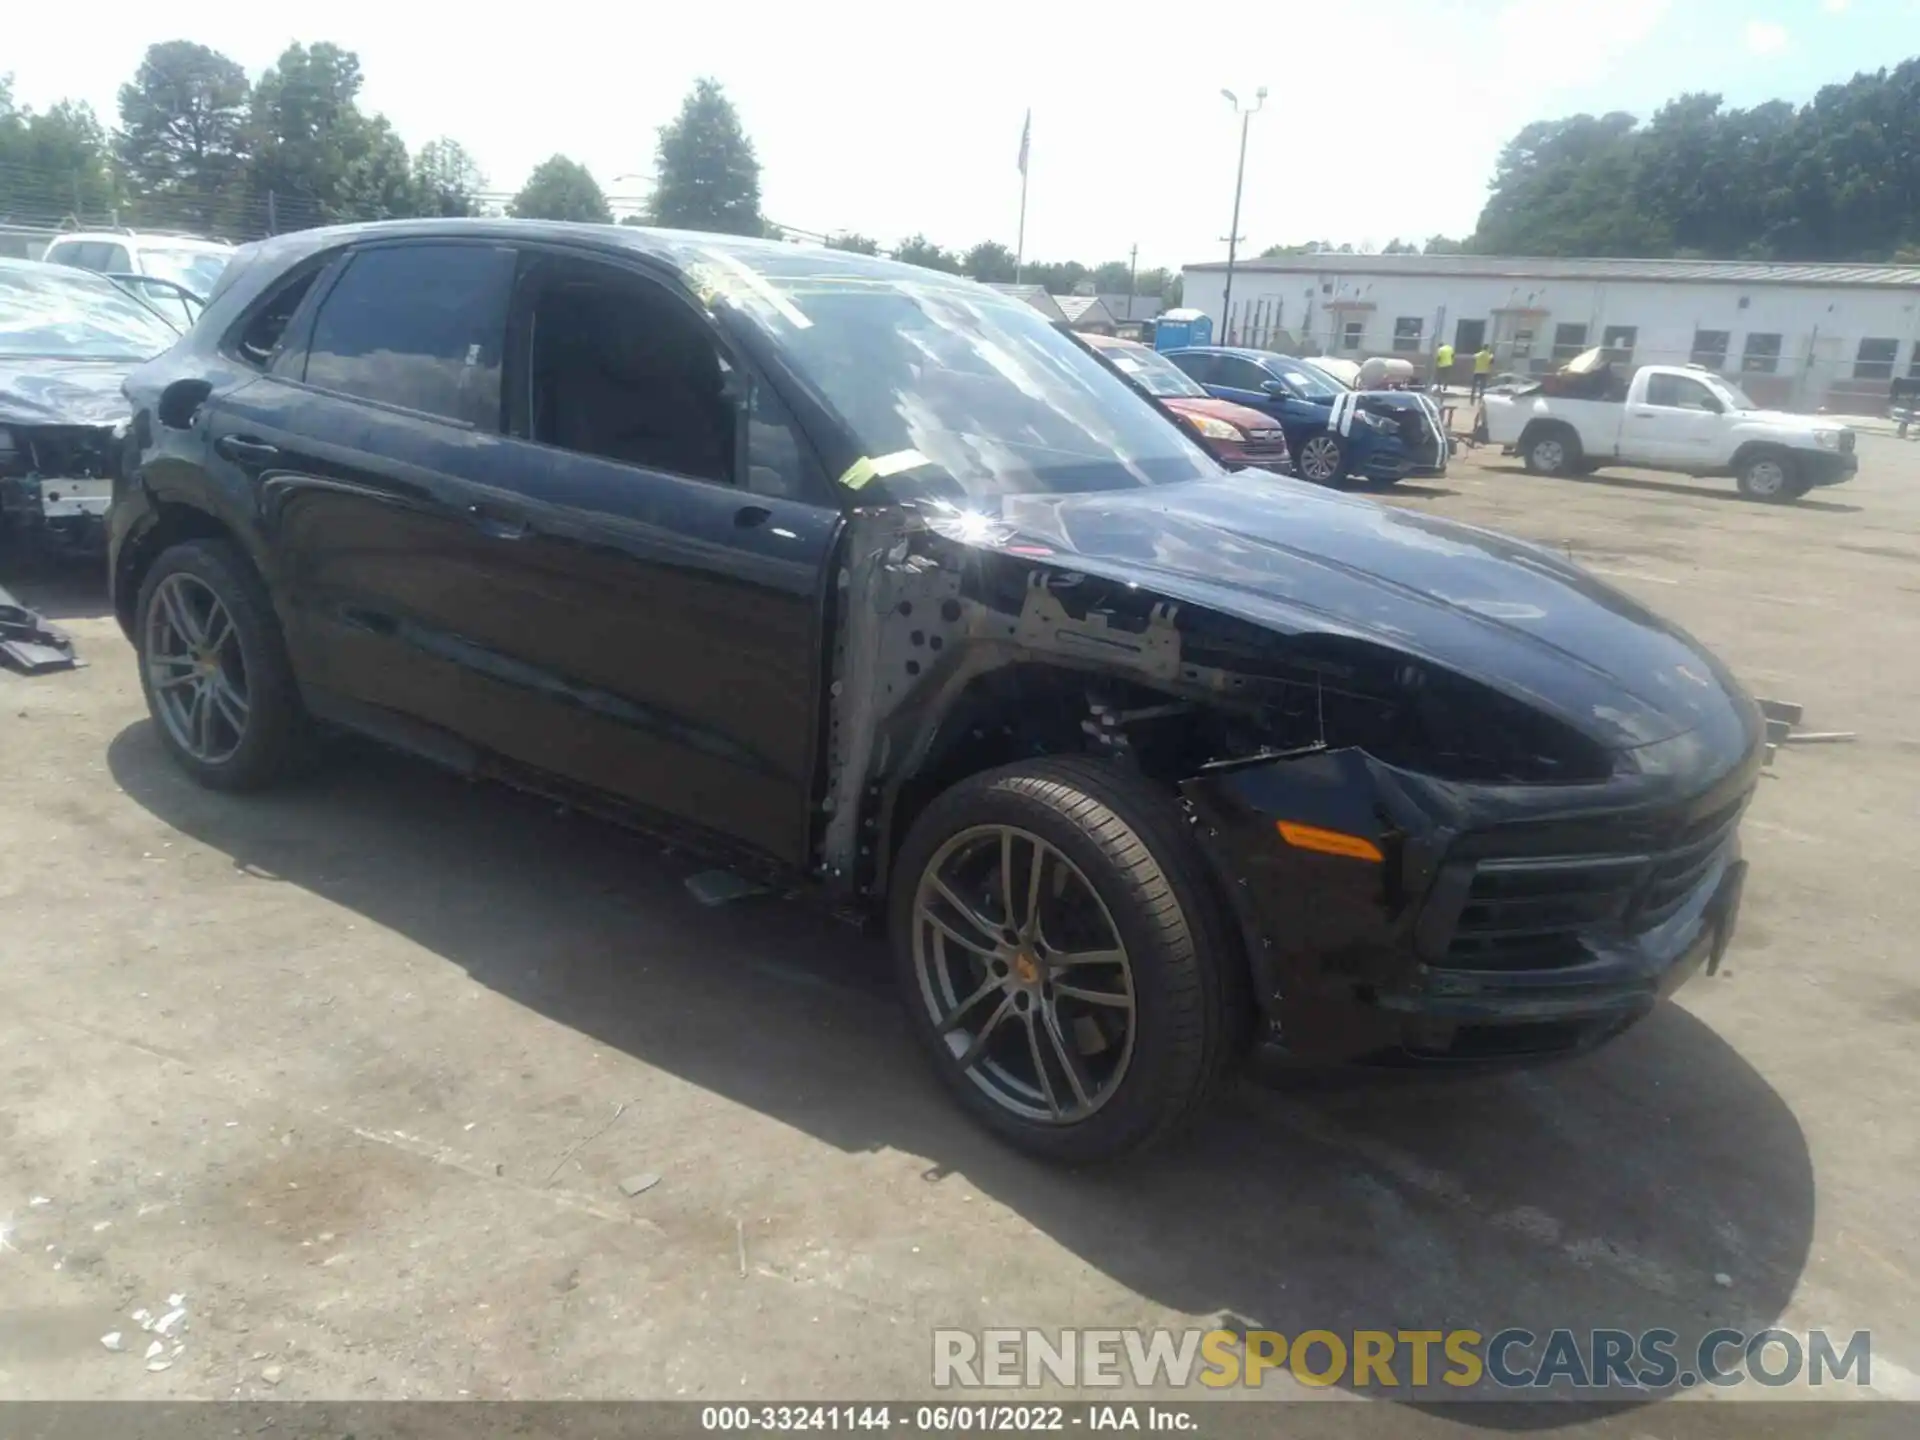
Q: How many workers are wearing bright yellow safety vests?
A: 2